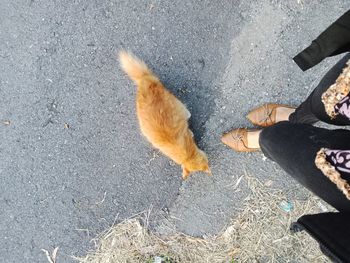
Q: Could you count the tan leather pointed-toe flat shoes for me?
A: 2